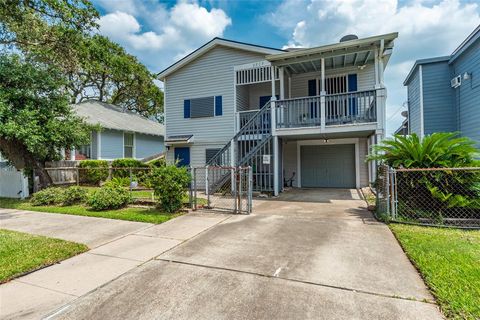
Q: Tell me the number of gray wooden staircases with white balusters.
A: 1